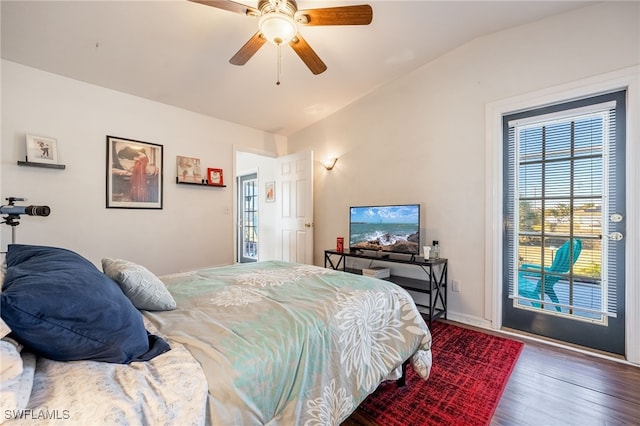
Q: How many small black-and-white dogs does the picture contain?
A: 0